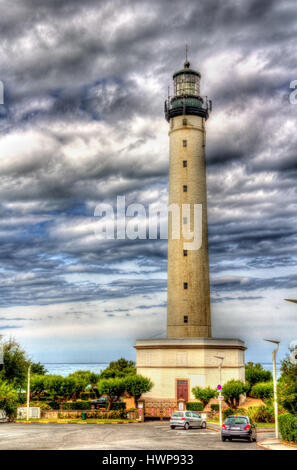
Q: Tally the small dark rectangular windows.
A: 8